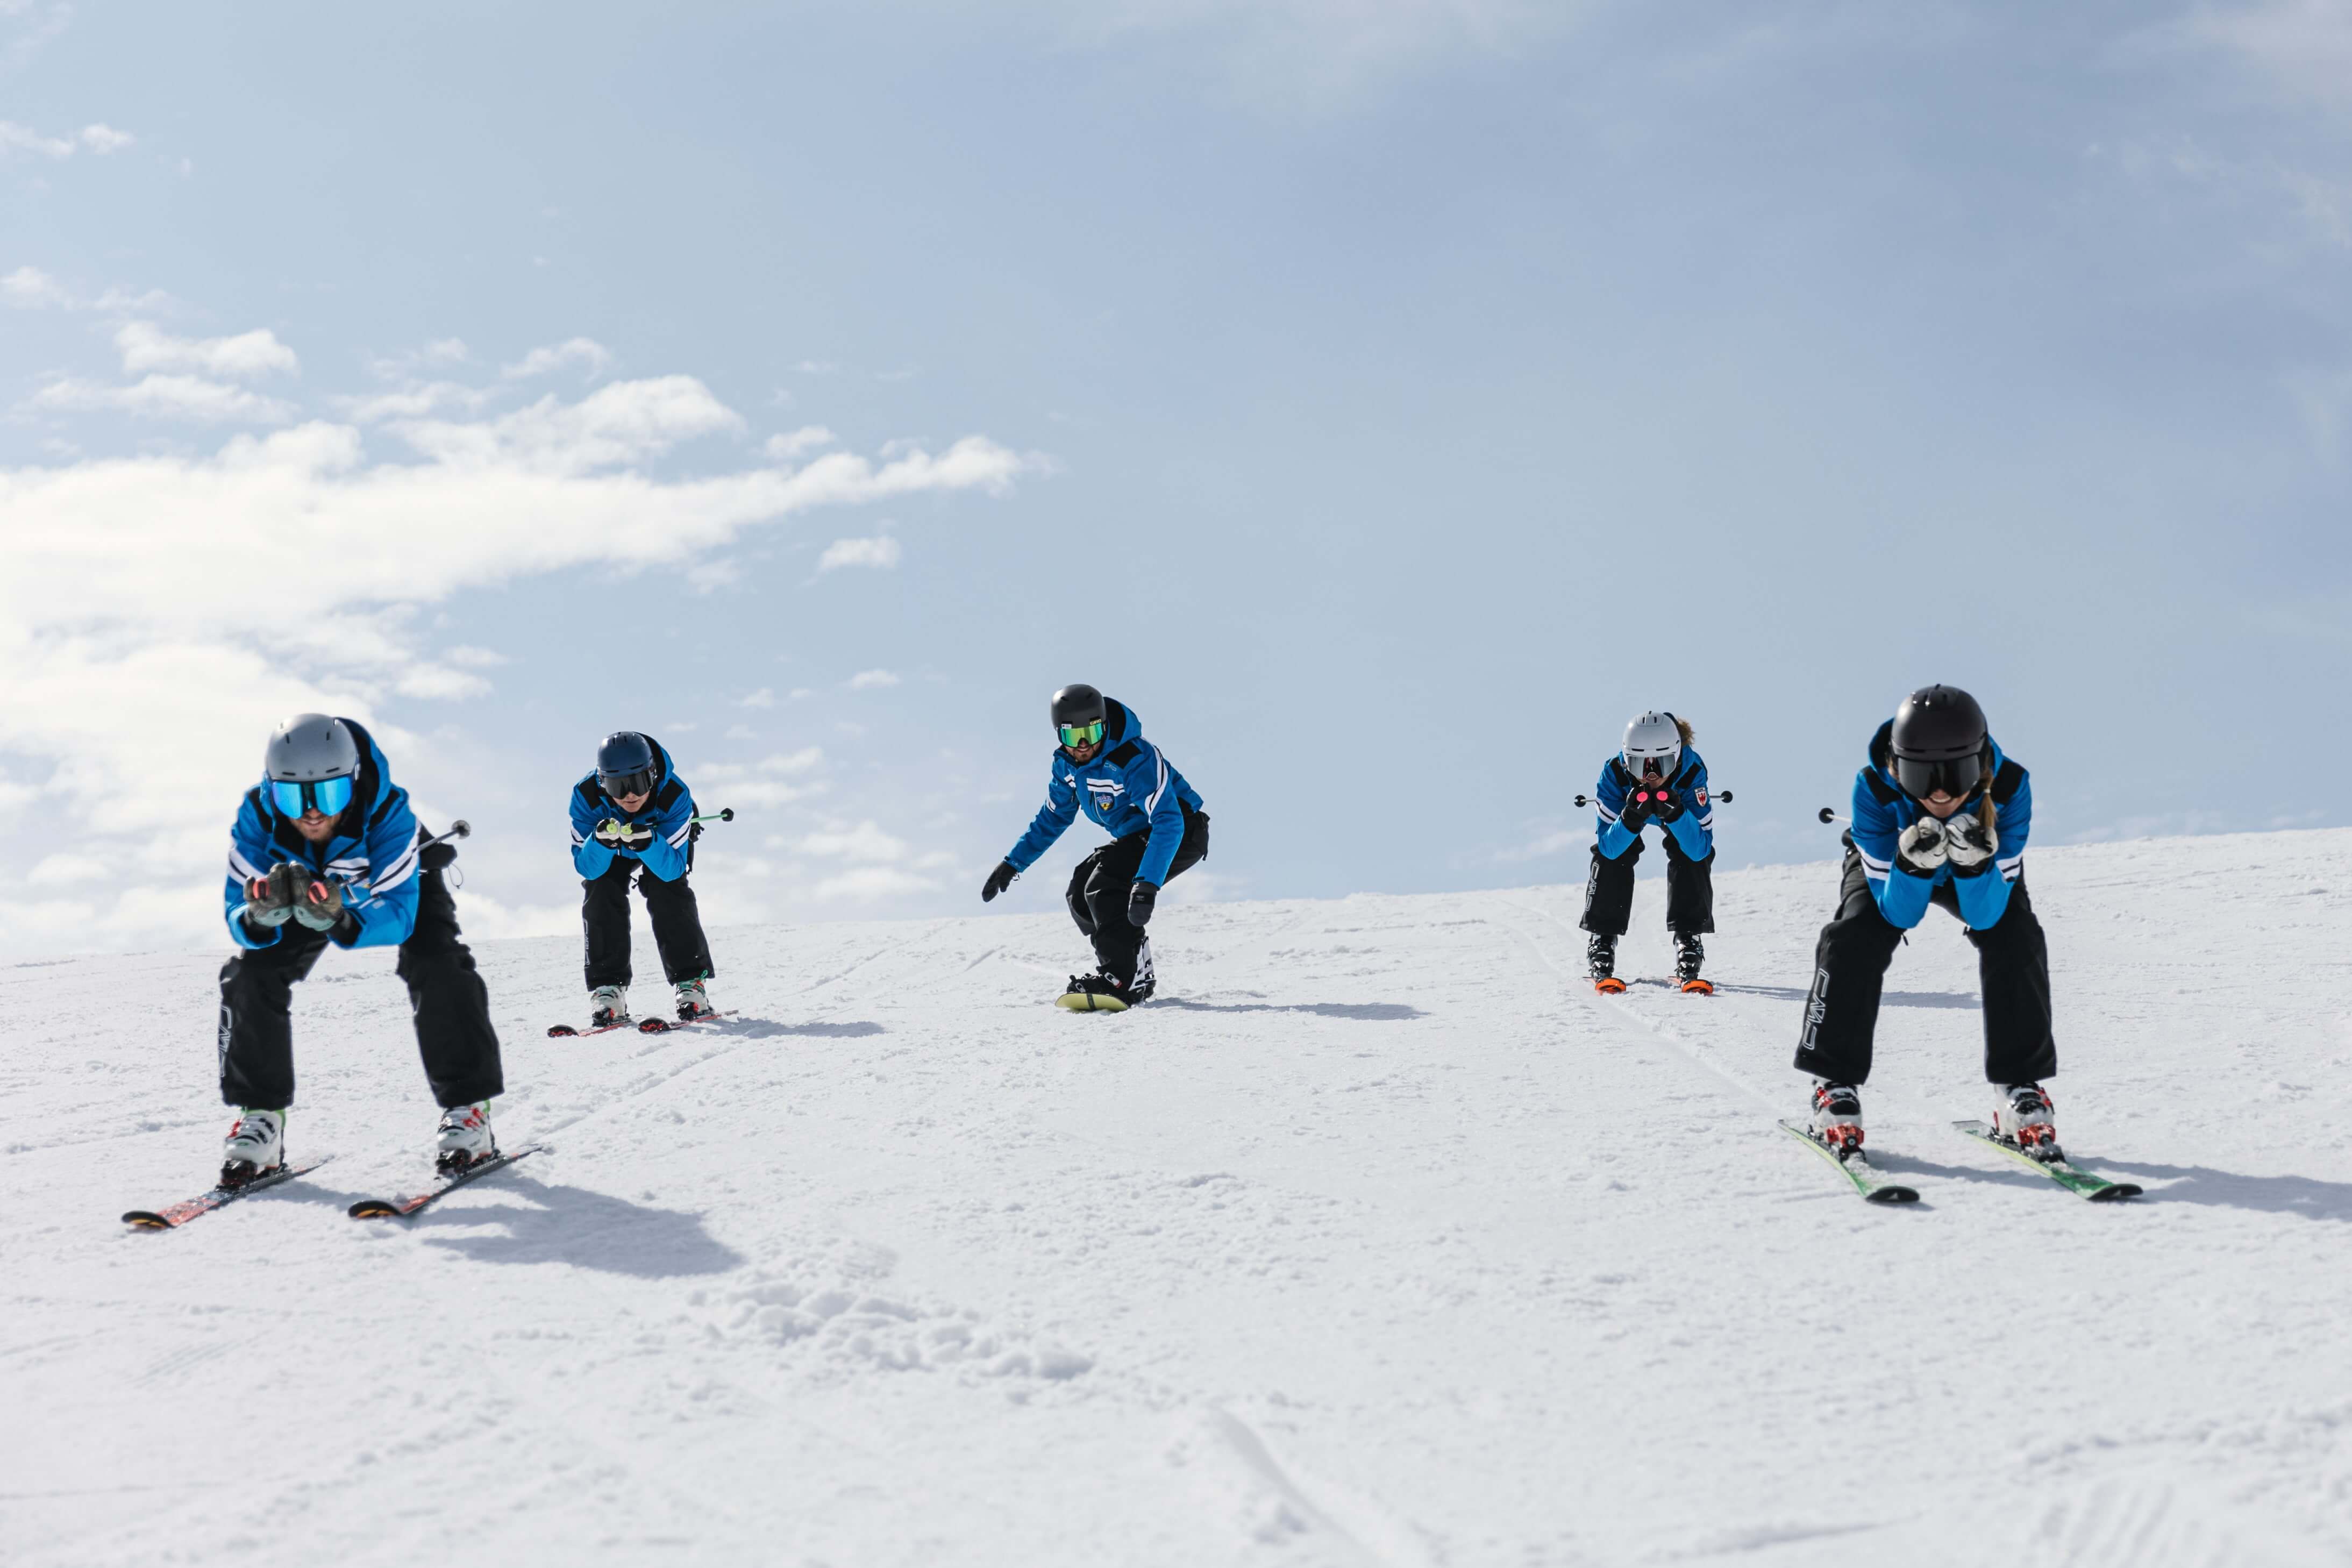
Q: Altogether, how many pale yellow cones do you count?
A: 0